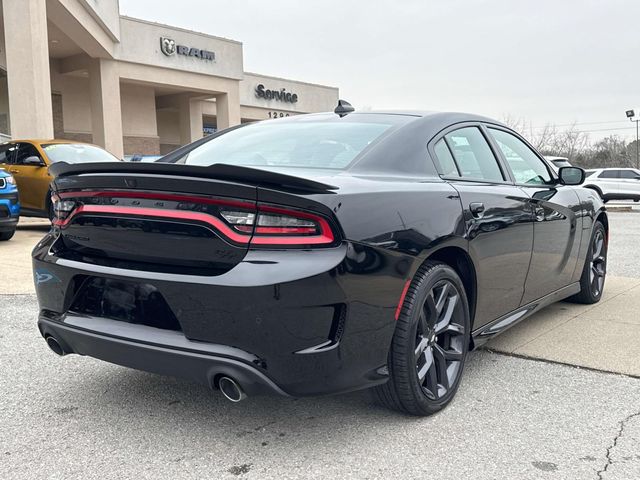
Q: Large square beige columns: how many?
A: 4